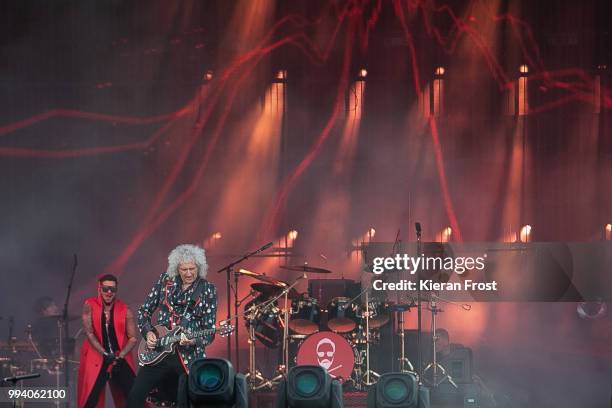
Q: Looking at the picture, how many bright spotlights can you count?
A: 11